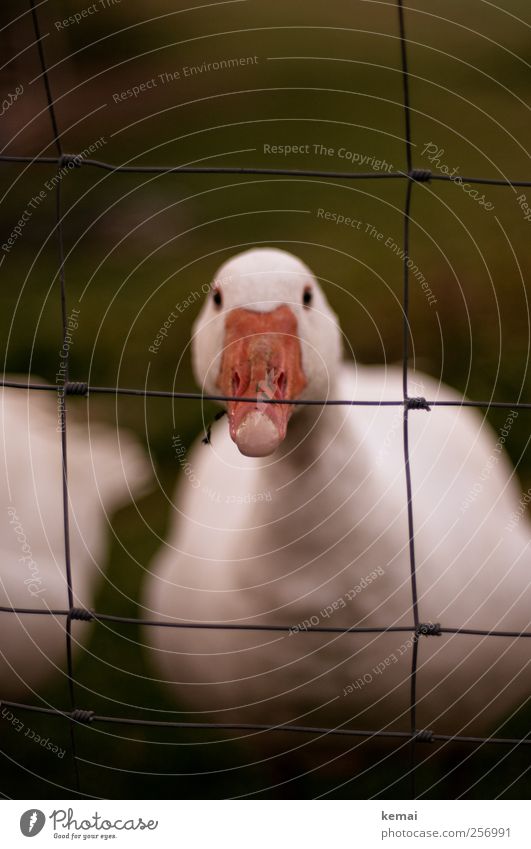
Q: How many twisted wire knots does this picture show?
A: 8